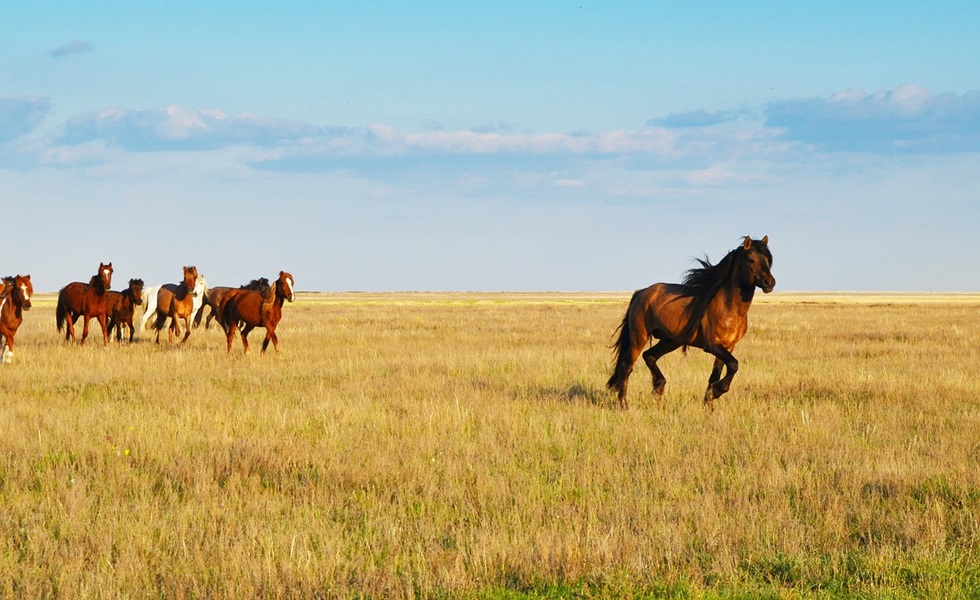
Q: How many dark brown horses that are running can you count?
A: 1